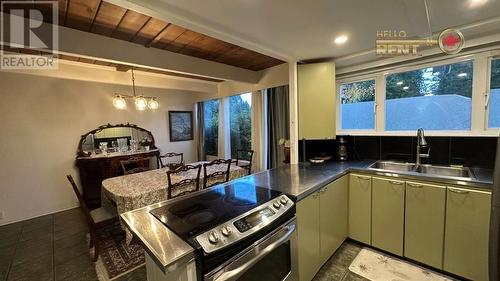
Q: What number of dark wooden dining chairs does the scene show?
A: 6